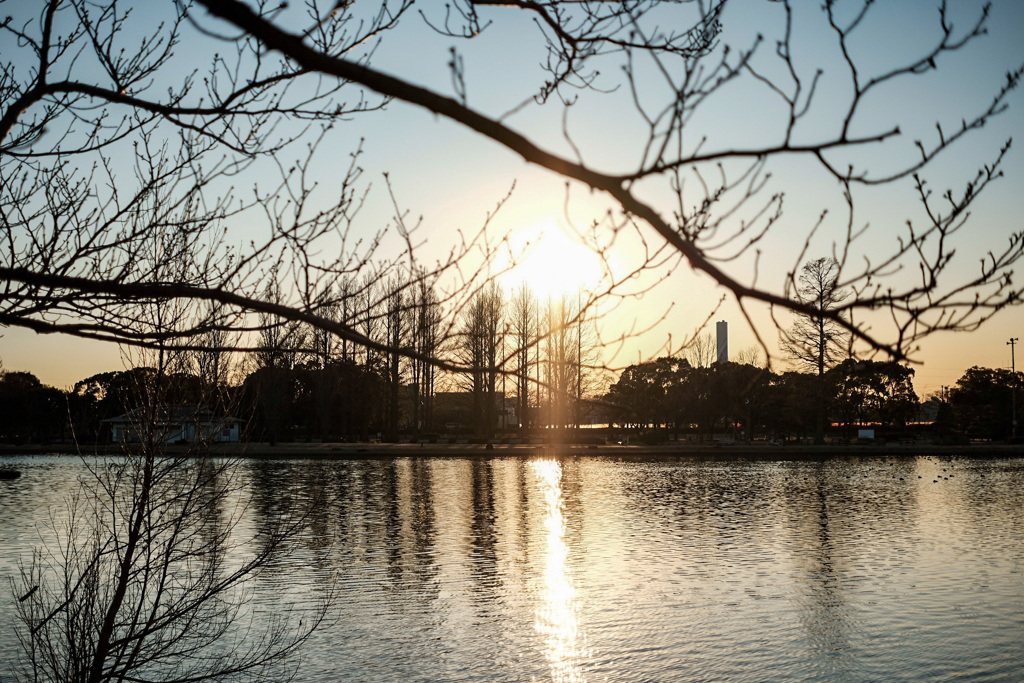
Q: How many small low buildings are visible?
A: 1